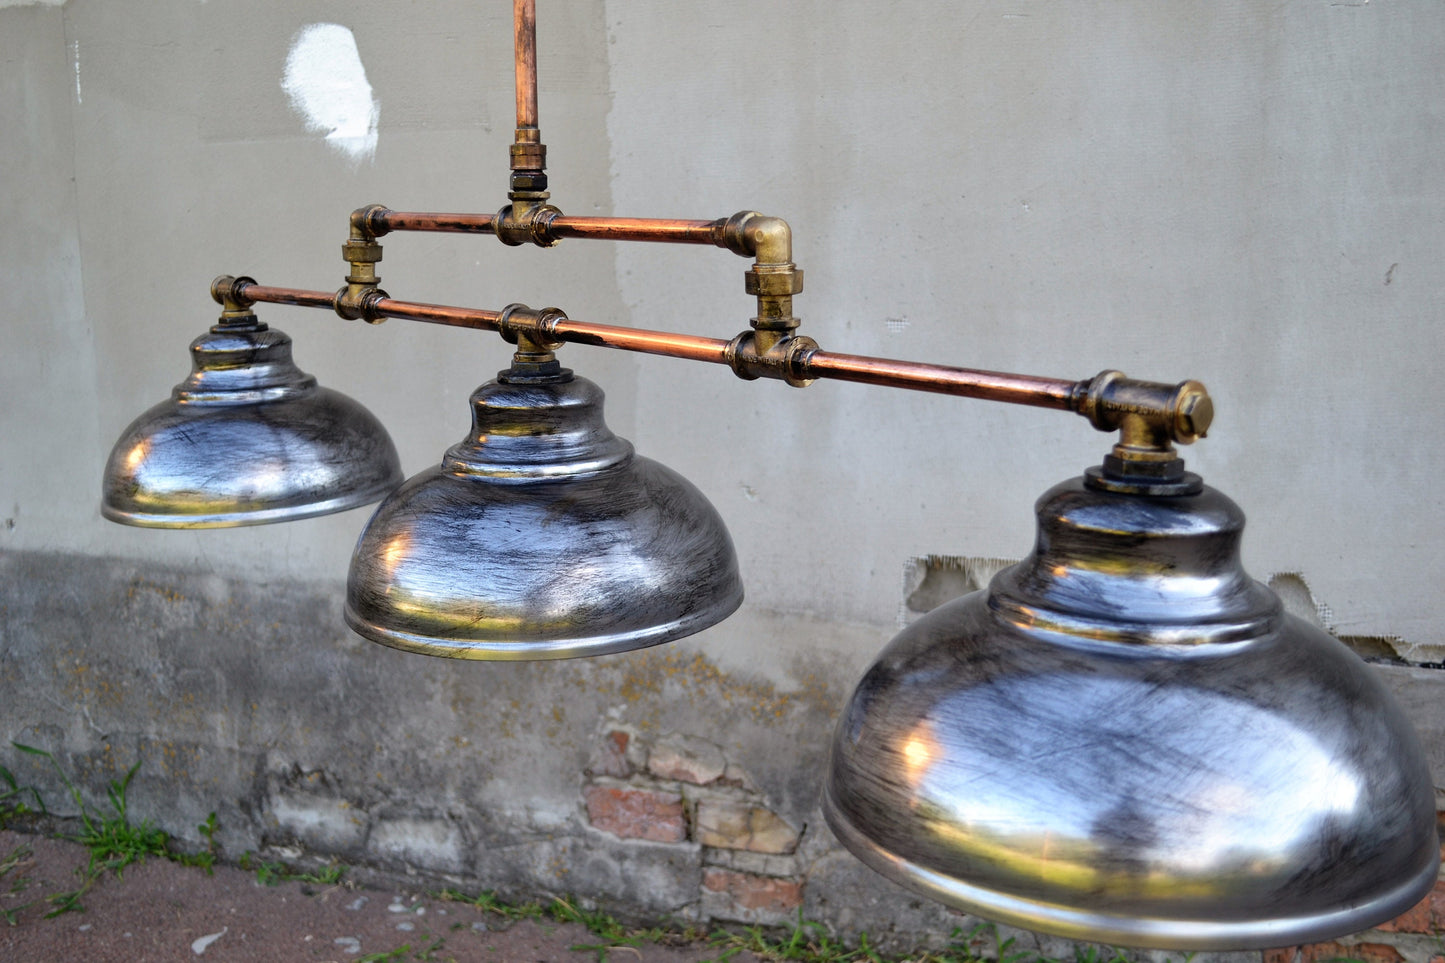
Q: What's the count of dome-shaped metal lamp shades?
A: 3